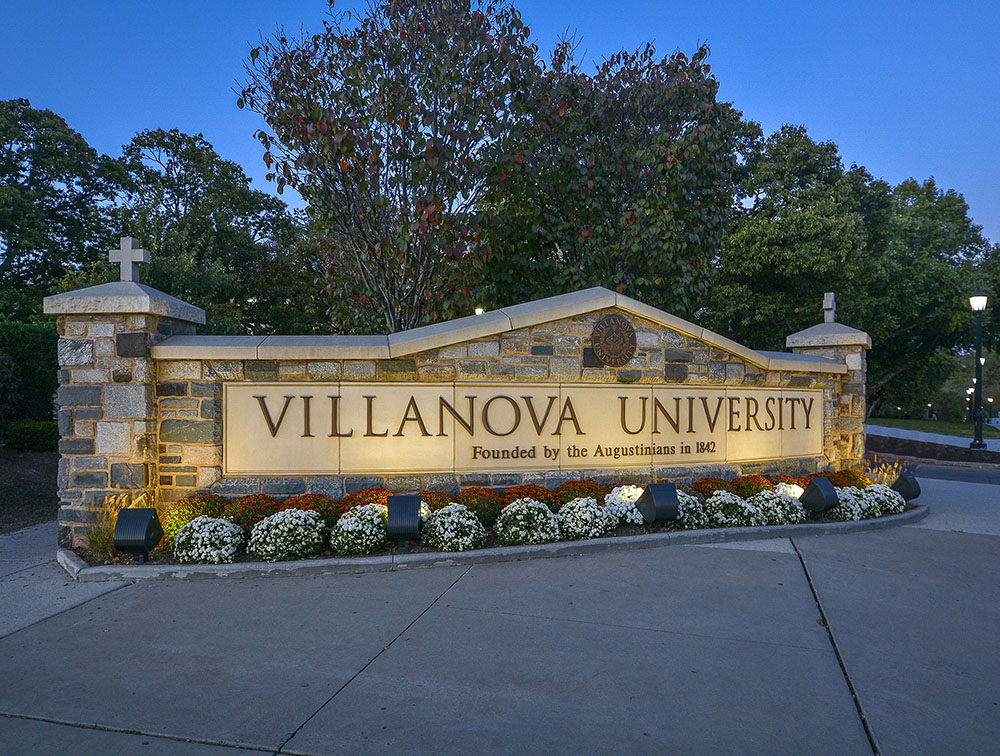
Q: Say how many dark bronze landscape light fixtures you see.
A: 5